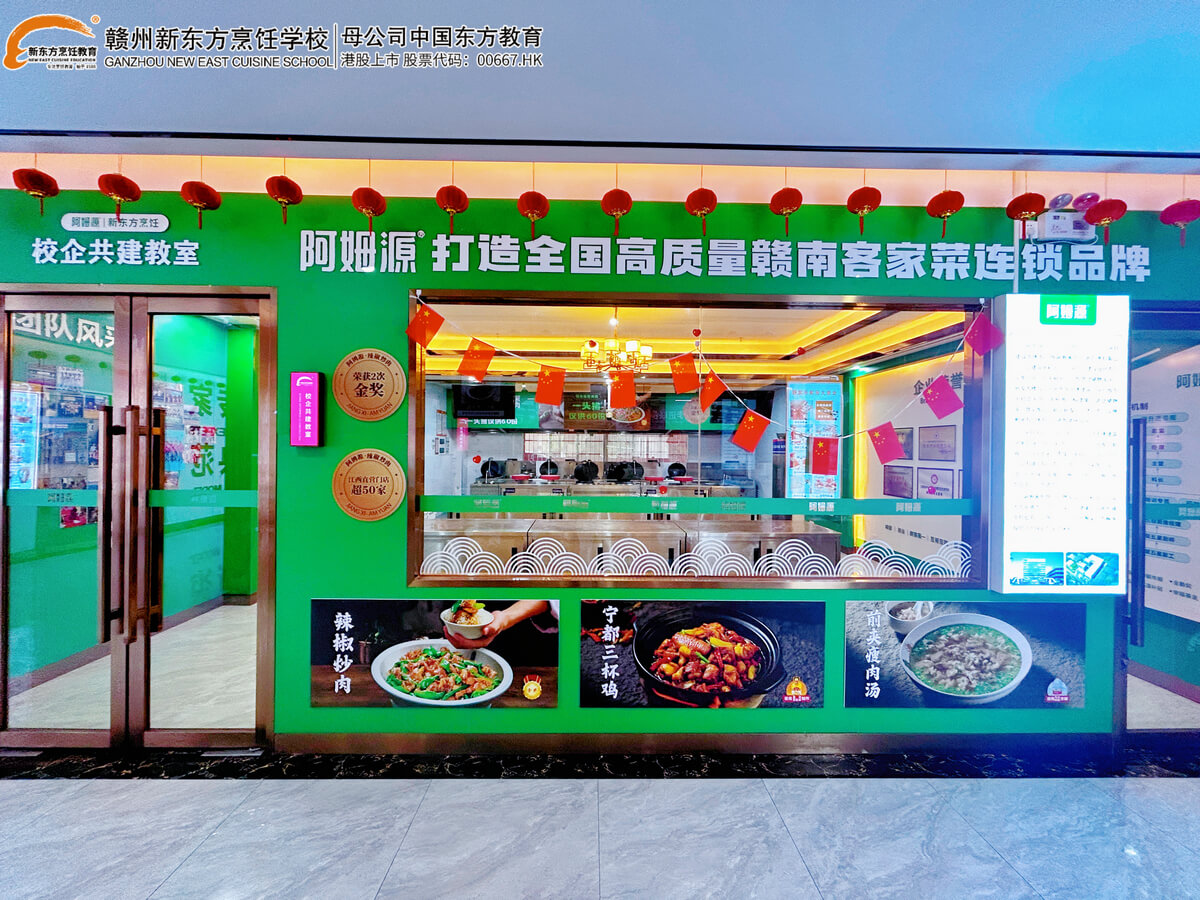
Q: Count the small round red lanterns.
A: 15